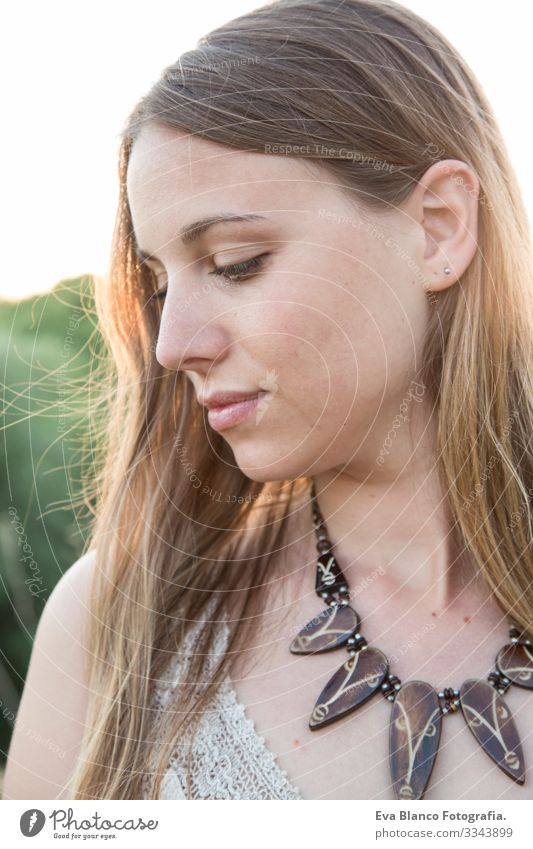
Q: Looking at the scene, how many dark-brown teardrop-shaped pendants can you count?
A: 5